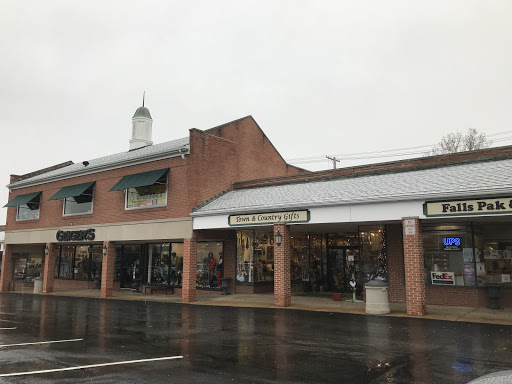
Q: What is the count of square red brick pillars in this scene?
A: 6